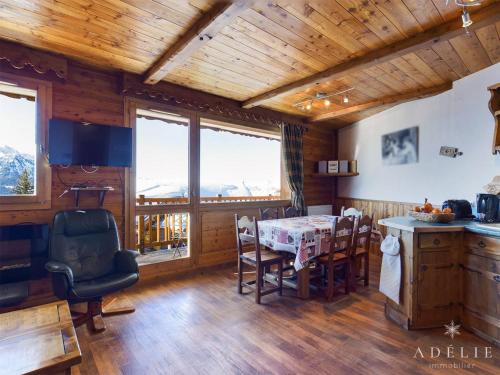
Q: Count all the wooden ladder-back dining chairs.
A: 6